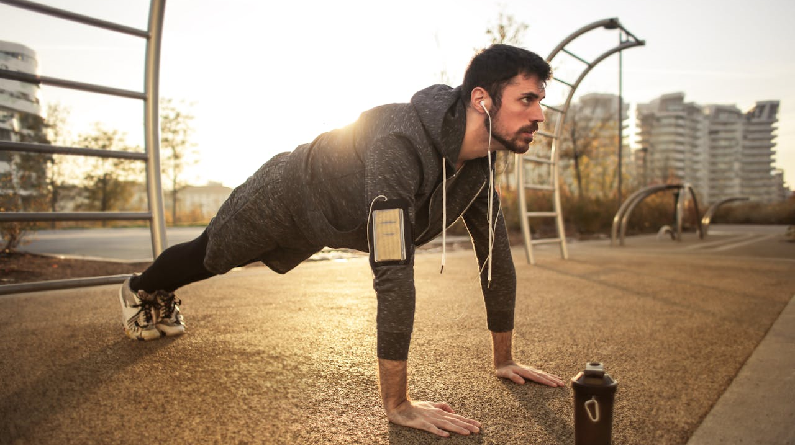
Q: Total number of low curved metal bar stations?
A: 2